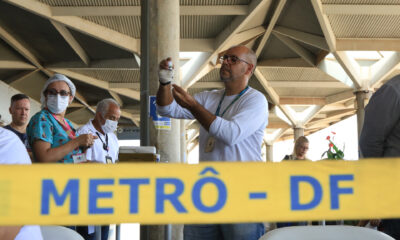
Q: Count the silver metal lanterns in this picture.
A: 0